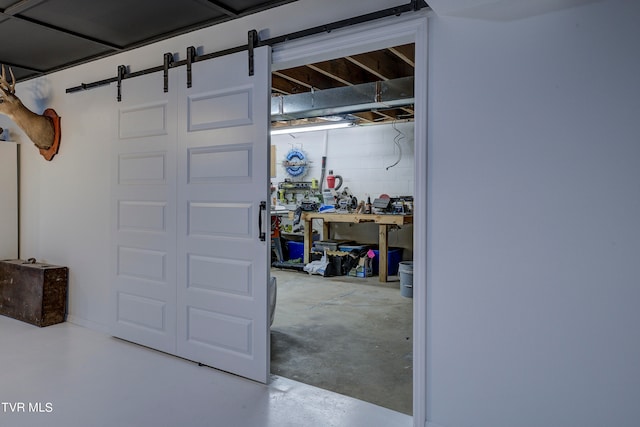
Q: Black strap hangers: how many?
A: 4